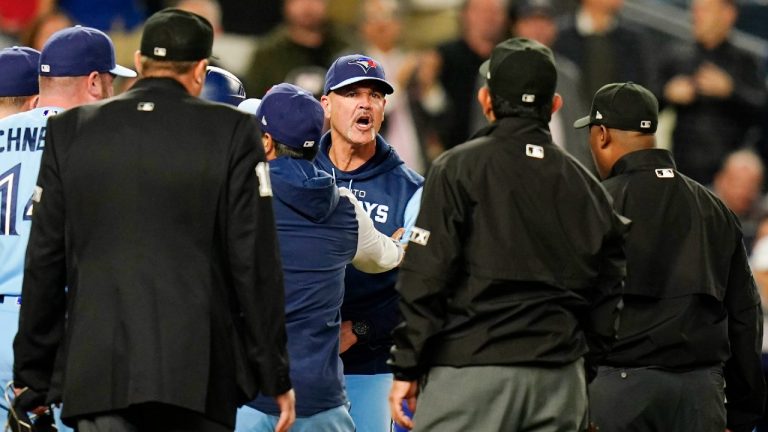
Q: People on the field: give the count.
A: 8